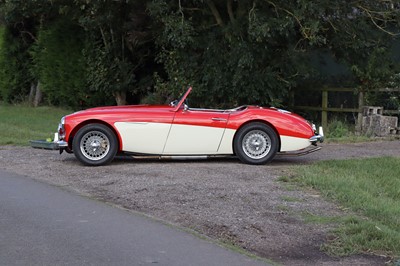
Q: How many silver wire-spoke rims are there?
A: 2